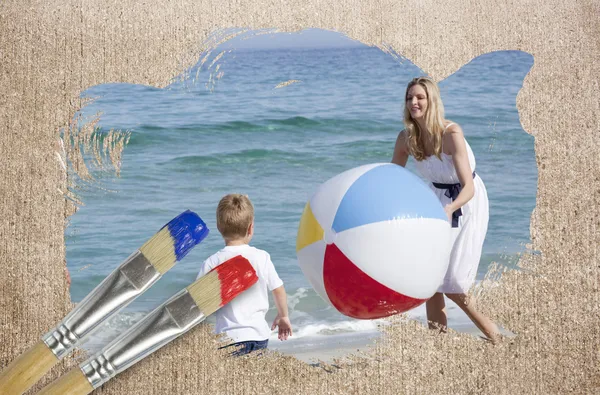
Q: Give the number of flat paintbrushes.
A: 2